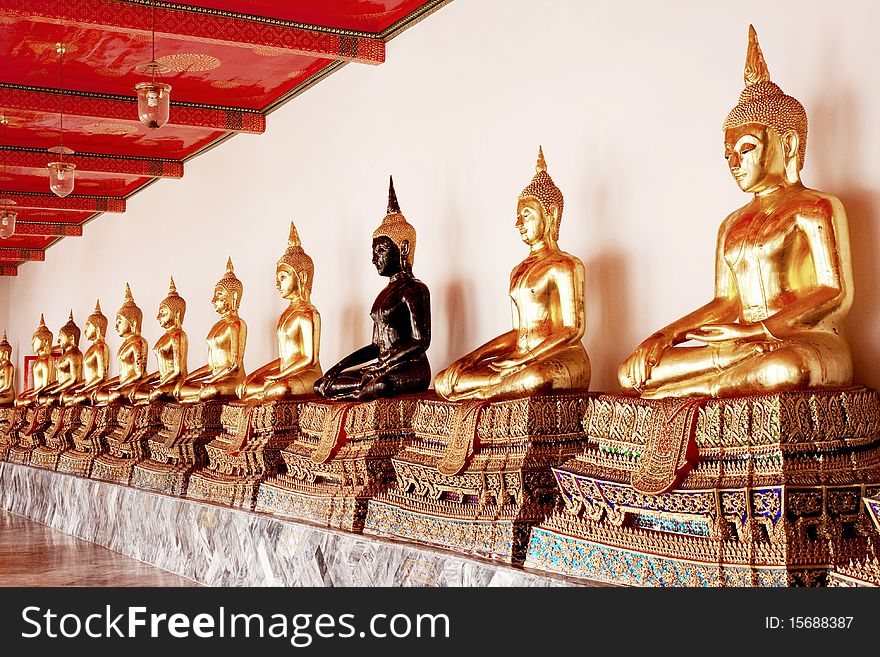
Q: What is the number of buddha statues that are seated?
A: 11